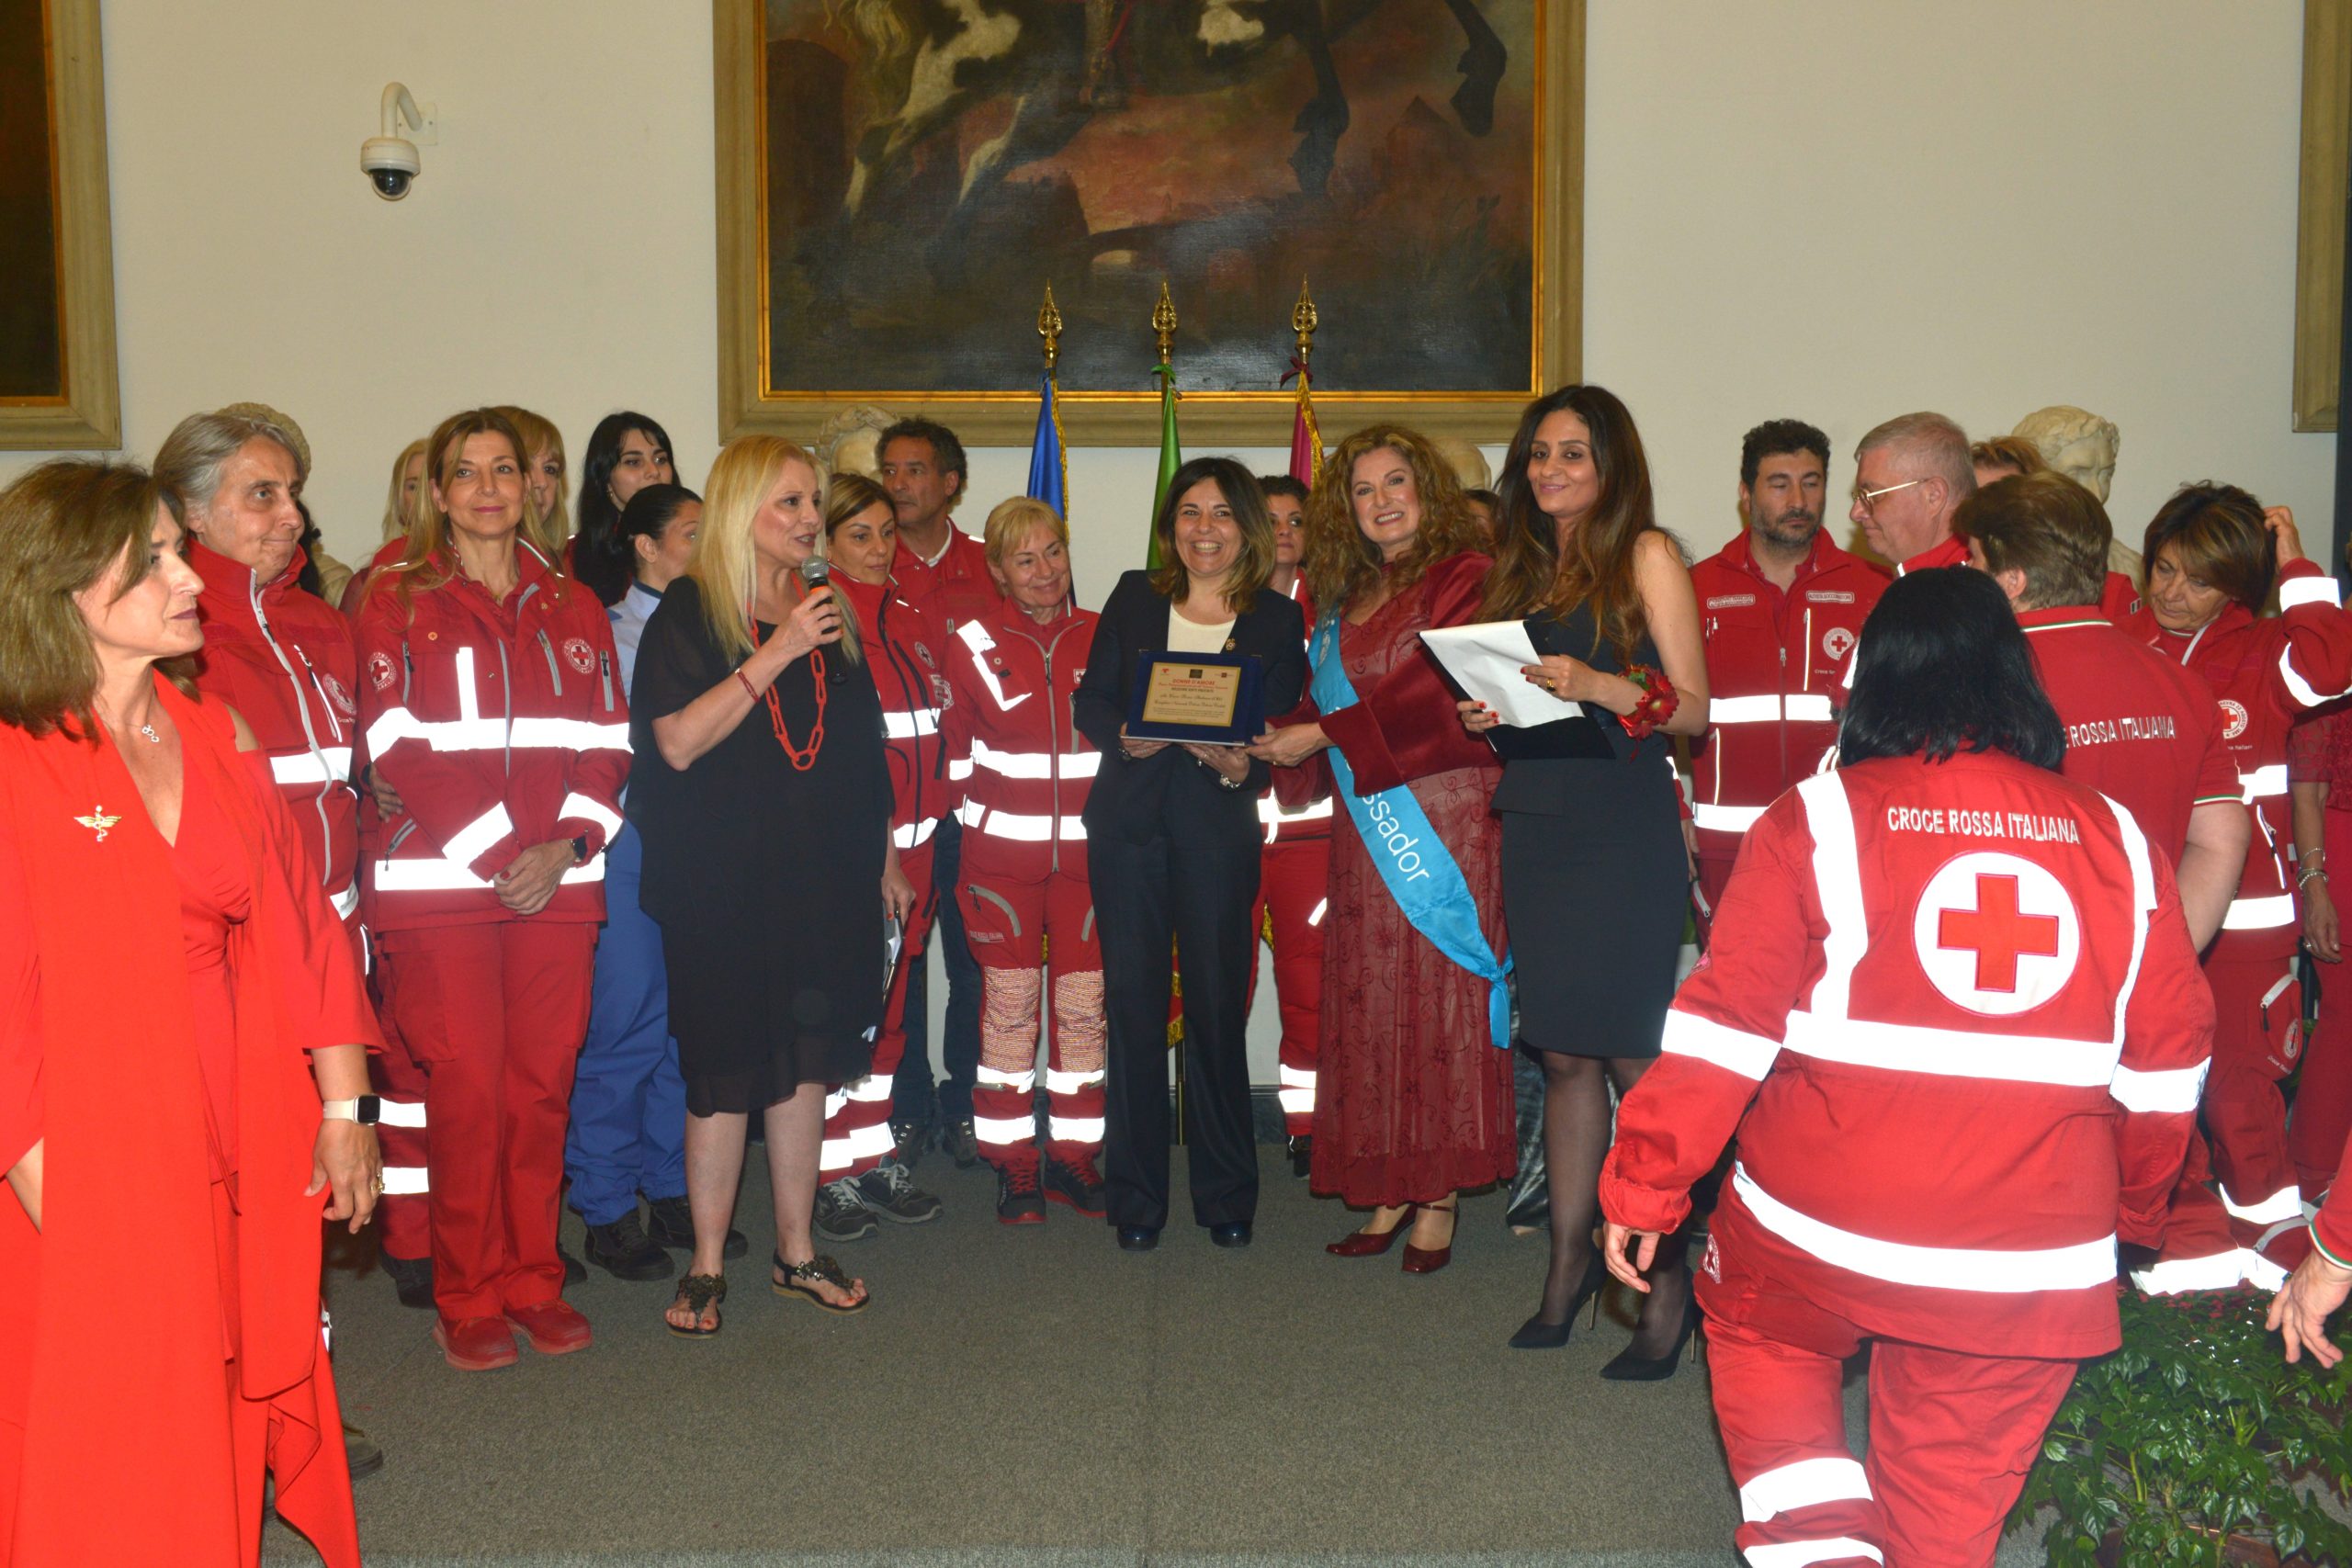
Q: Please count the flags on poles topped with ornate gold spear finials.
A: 3